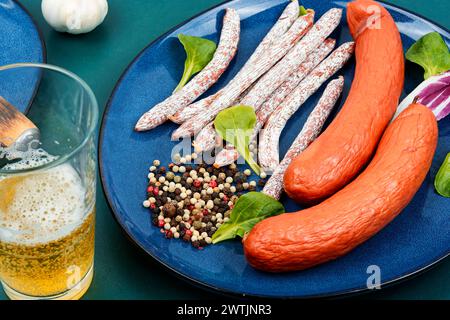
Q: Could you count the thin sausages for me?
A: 7